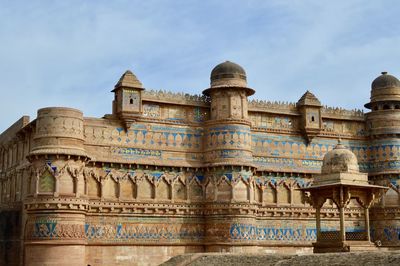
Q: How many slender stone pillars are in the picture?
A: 3